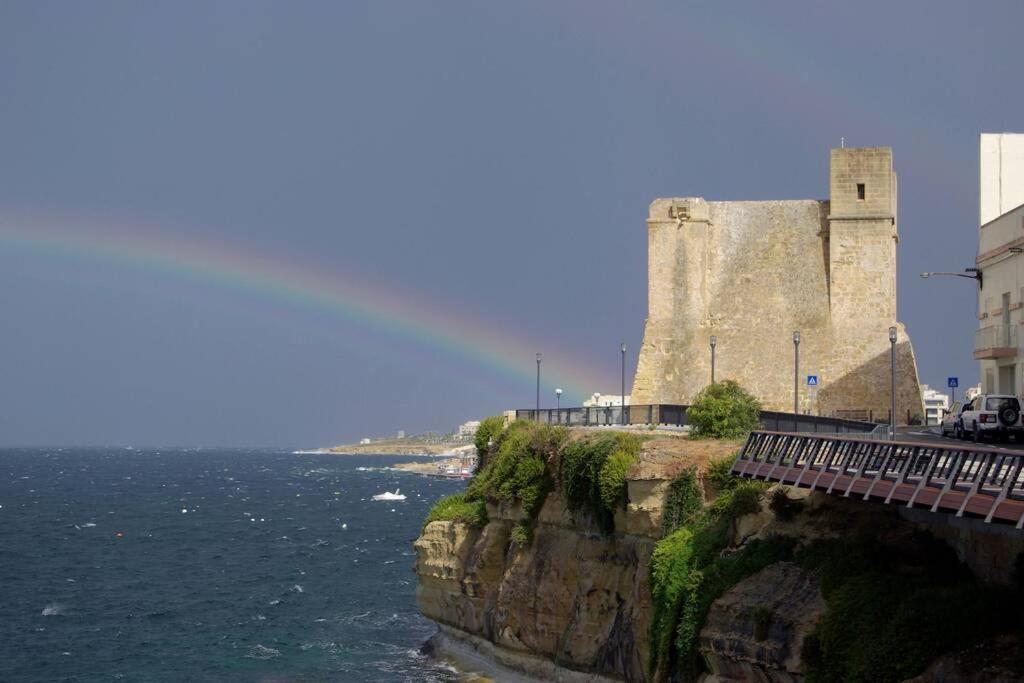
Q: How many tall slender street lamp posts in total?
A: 5